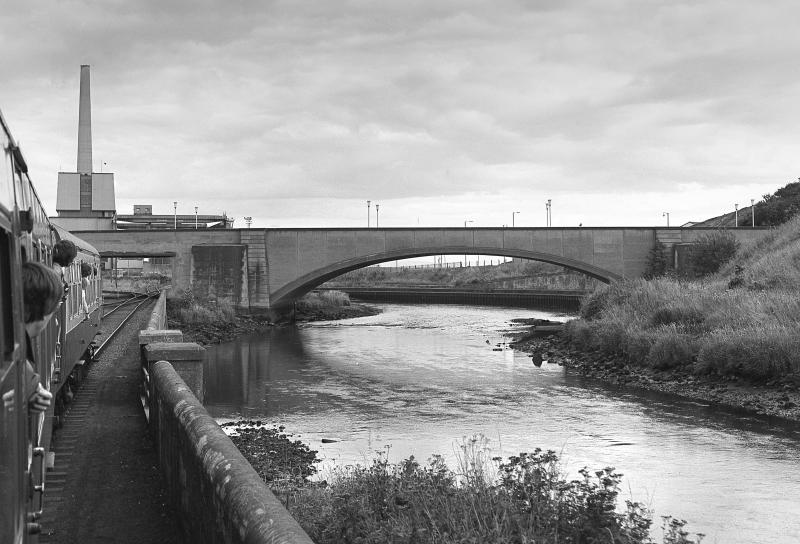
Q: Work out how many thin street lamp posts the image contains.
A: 11